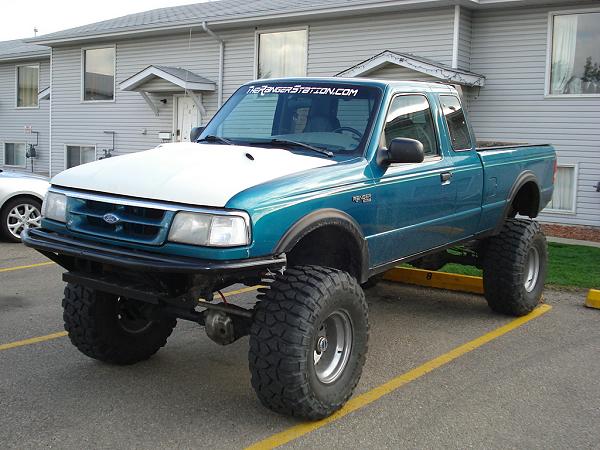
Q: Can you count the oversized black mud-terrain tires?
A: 3